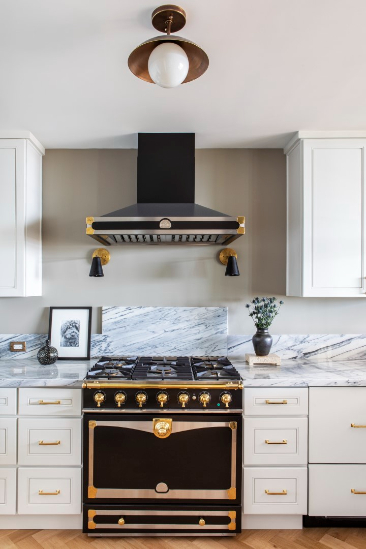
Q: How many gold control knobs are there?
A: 7